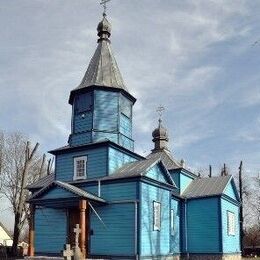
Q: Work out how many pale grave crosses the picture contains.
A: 2